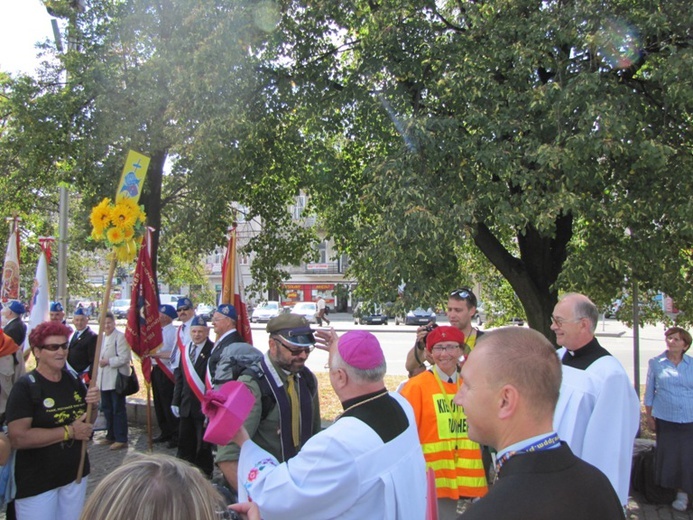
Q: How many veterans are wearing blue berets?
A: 7